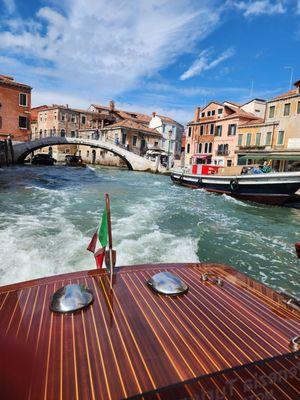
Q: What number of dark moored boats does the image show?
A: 2